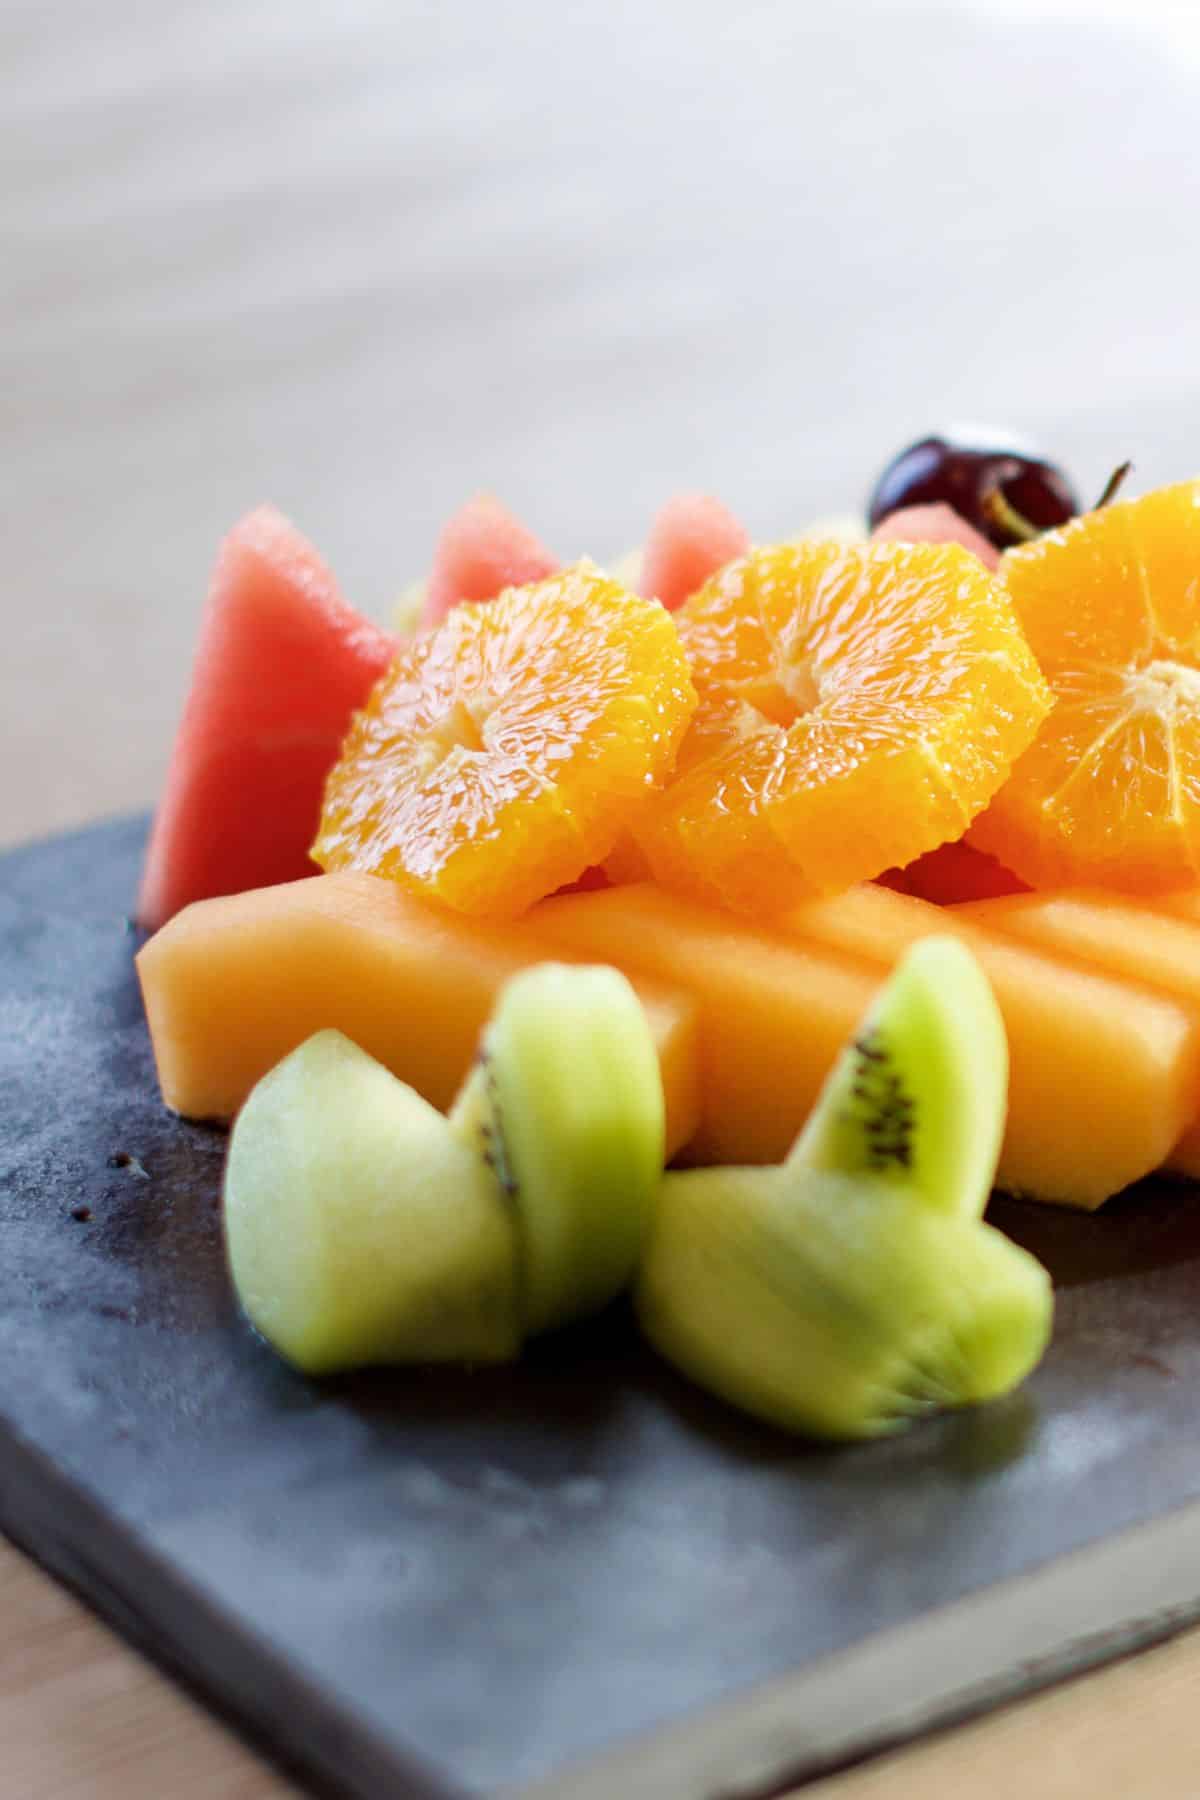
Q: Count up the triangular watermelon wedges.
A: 4